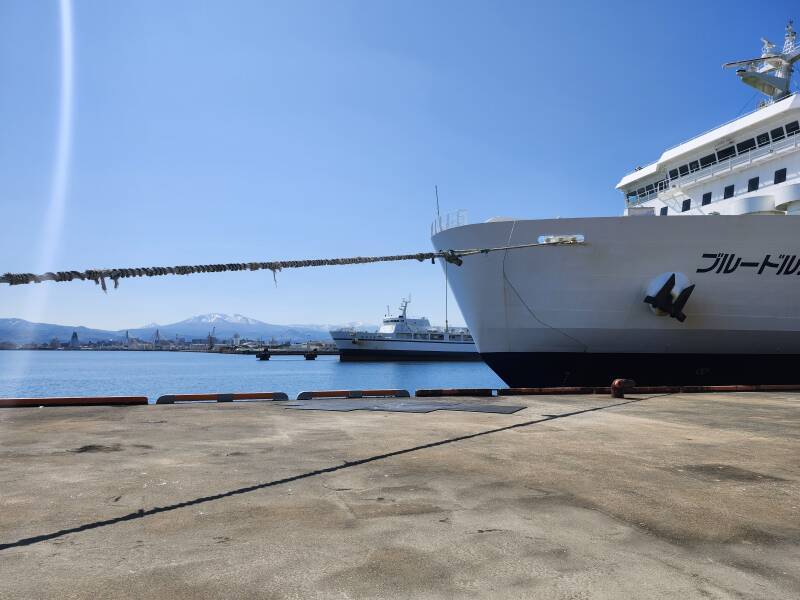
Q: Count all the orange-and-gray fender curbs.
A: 2